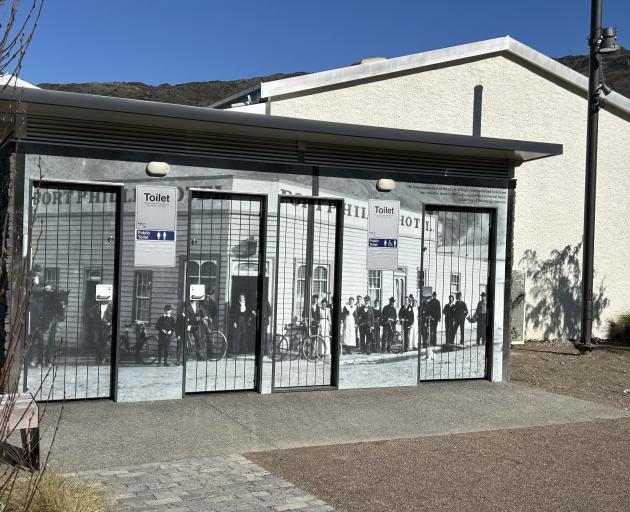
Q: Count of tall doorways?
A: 4